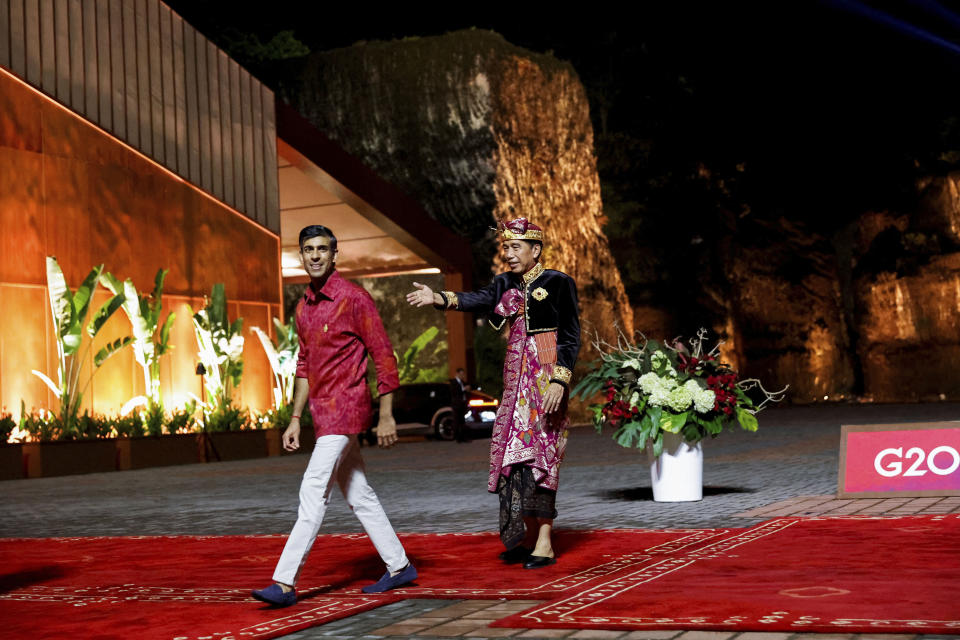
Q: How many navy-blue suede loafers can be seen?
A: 2